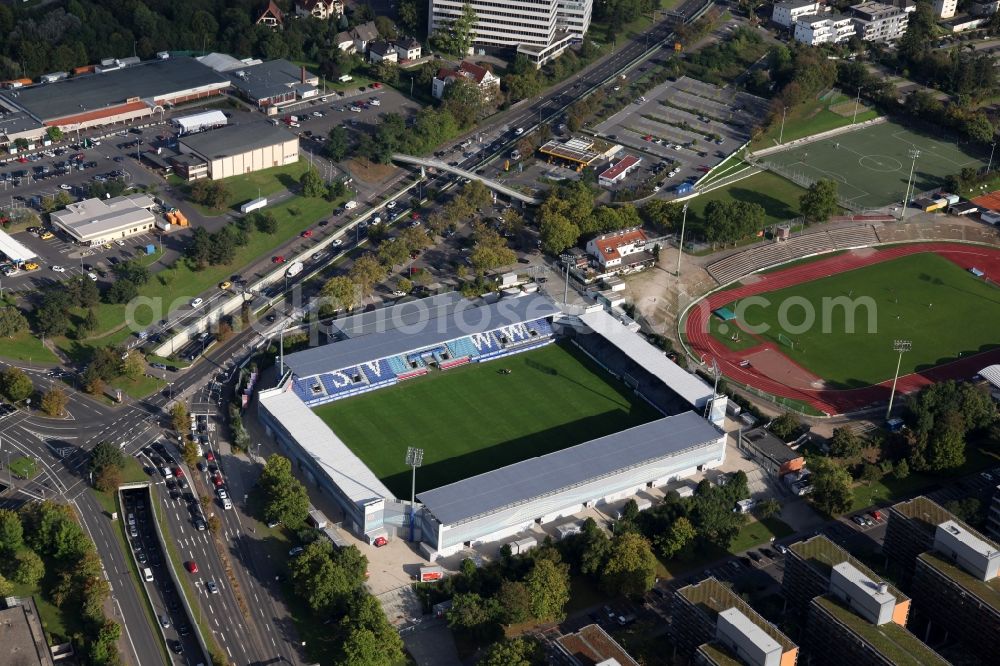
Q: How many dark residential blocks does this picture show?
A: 4